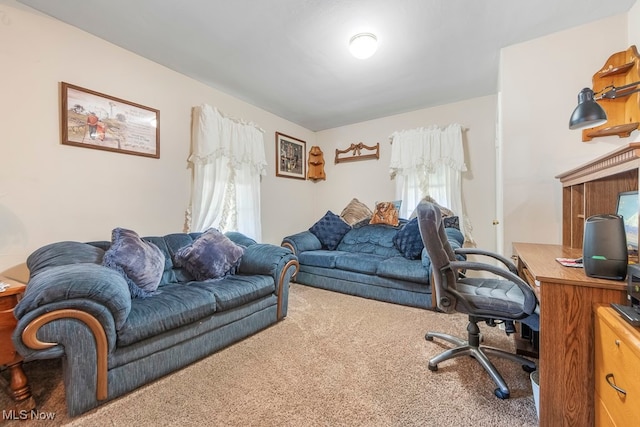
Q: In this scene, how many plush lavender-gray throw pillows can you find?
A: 2